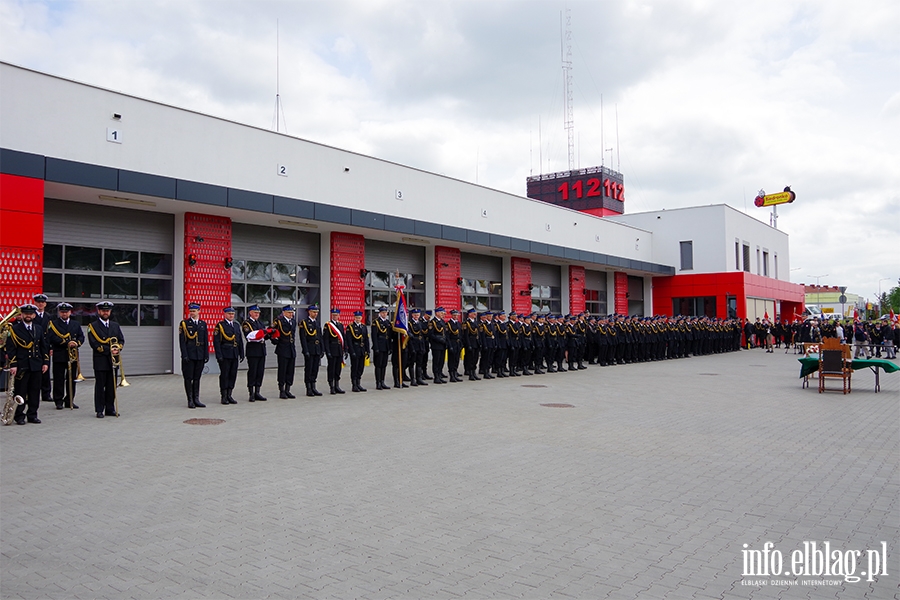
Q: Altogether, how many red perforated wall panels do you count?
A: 7